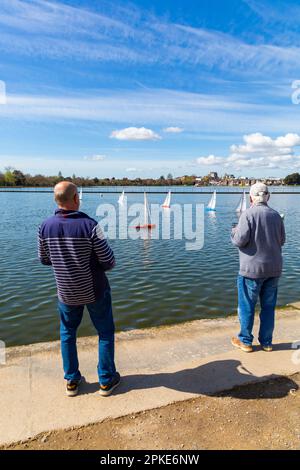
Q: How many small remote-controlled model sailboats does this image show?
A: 6